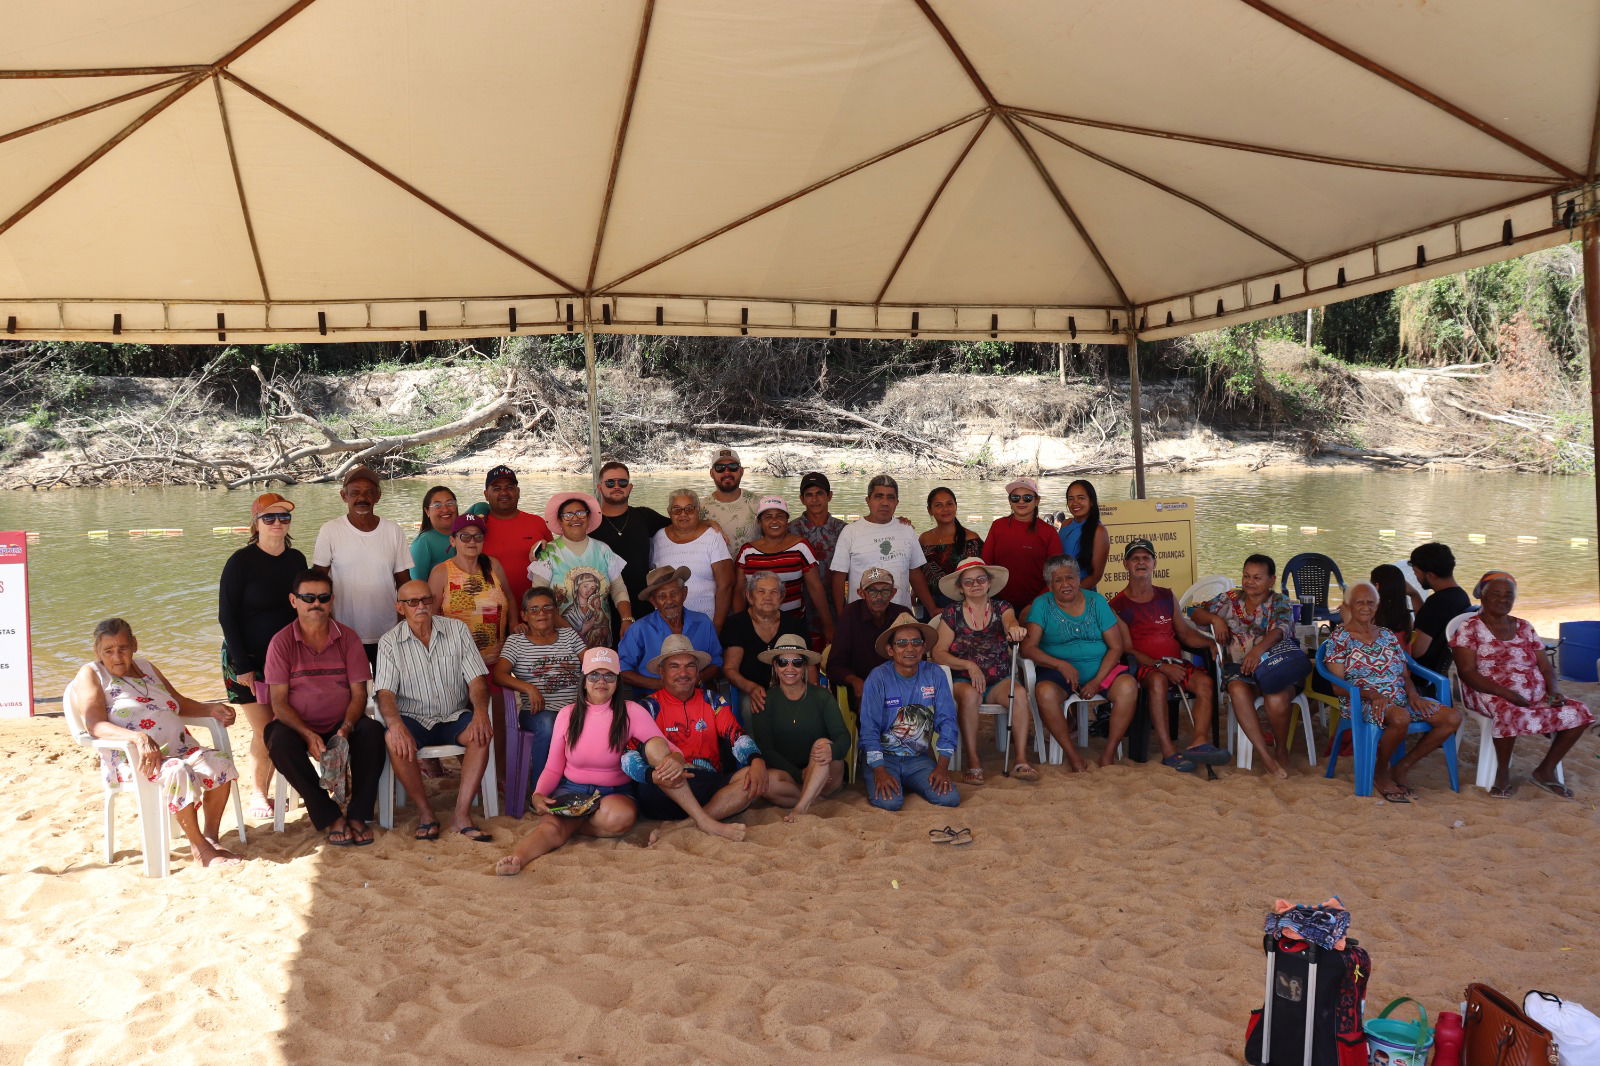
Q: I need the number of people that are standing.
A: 15